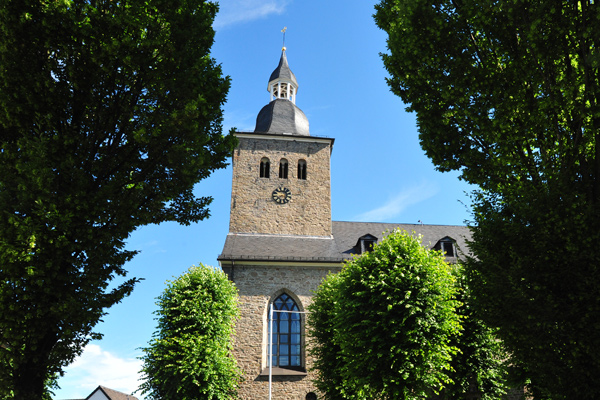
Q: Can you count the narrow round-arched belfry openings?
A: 3